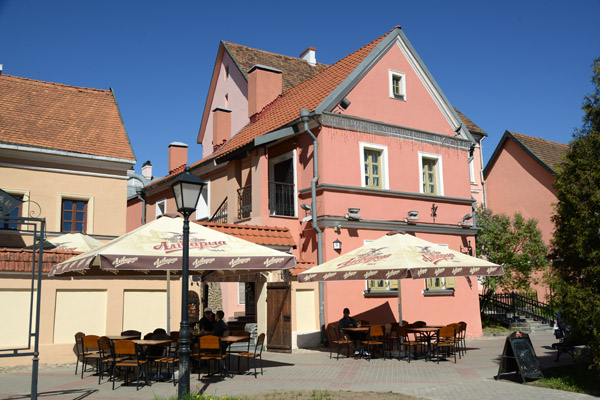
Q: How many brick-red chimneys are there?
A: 3